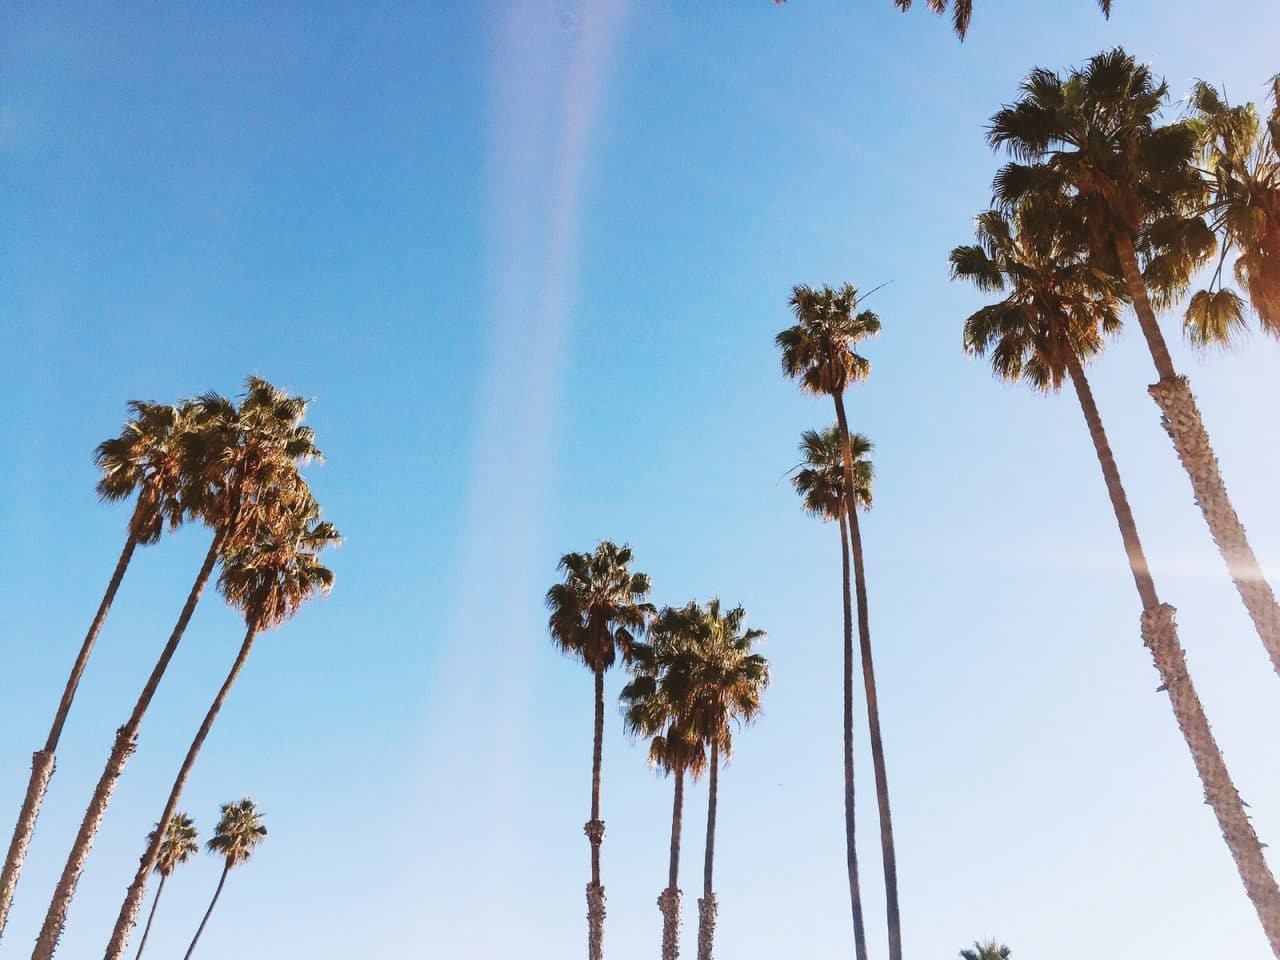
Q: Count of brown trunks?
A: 12